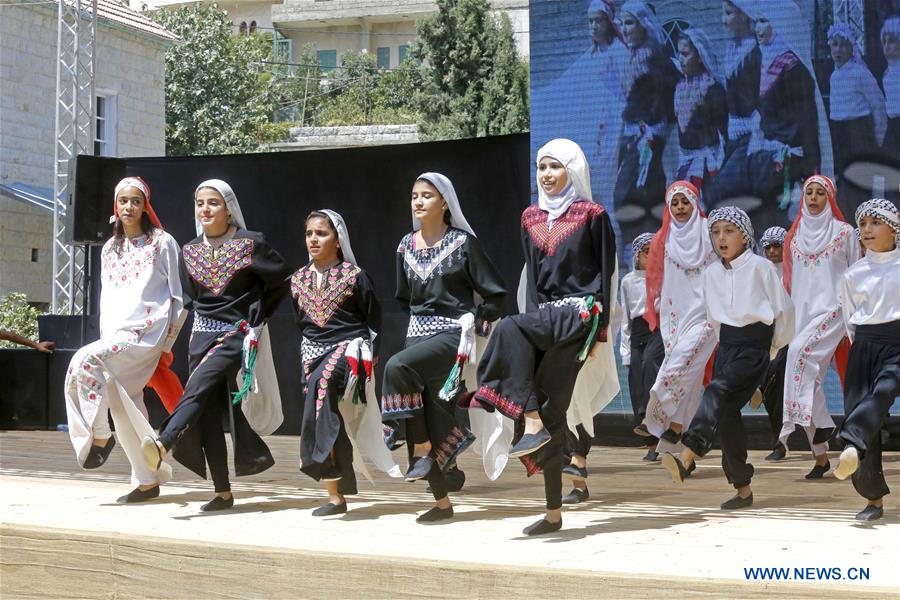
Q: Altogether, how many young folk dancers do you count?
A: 11